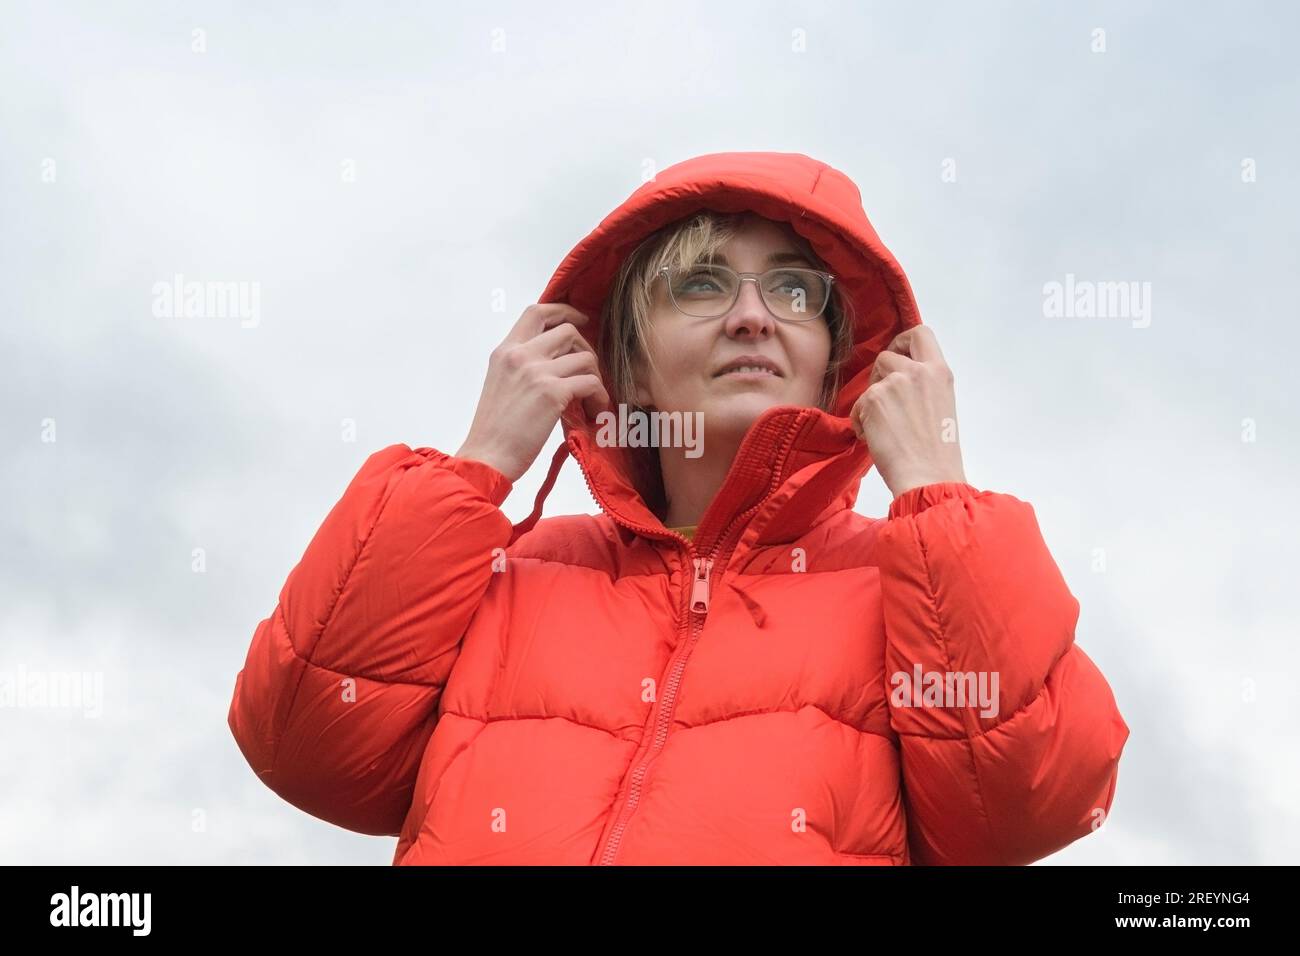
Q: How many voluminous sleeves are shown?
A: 2